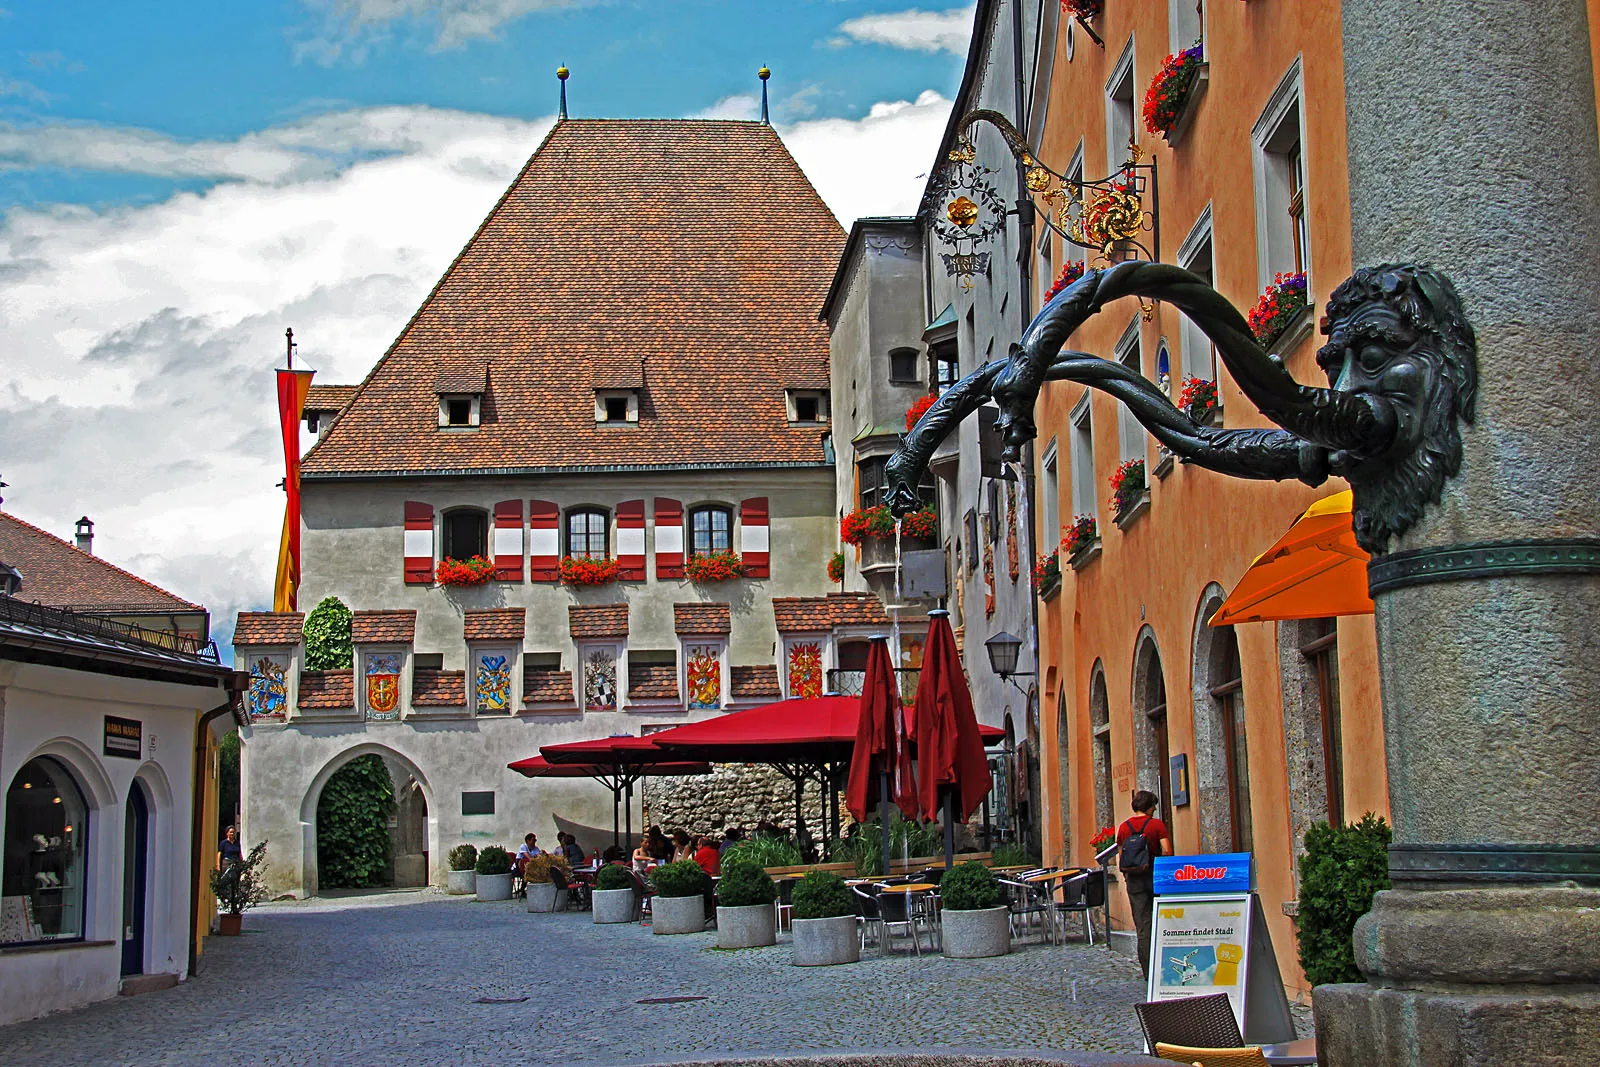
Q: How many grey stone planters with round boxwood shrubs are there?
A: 8